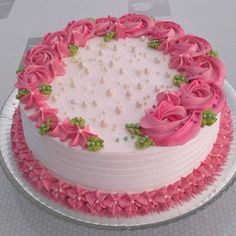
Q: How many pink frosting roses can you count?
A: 11